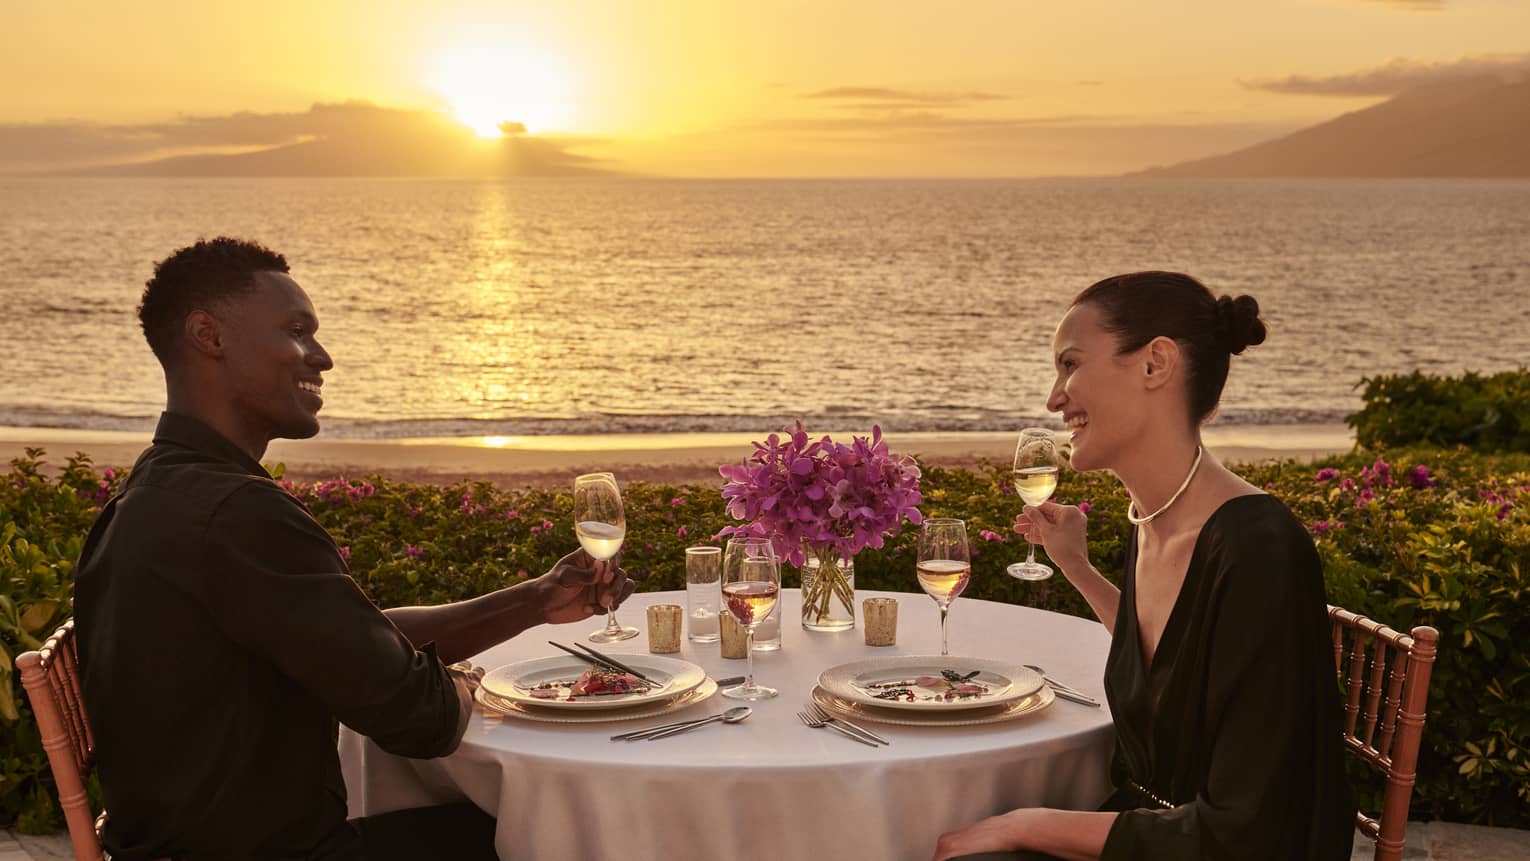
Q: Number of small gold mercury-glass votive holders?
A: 3